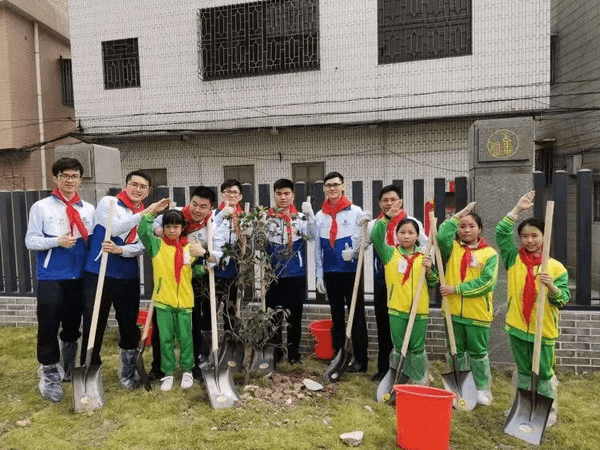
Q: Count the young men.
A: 7